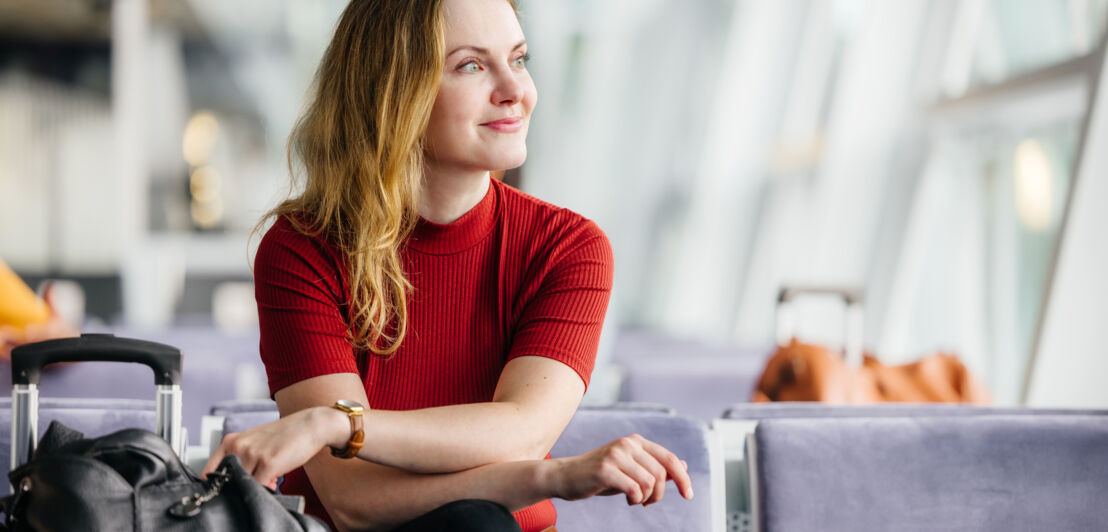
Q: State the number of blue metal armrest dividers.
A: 0